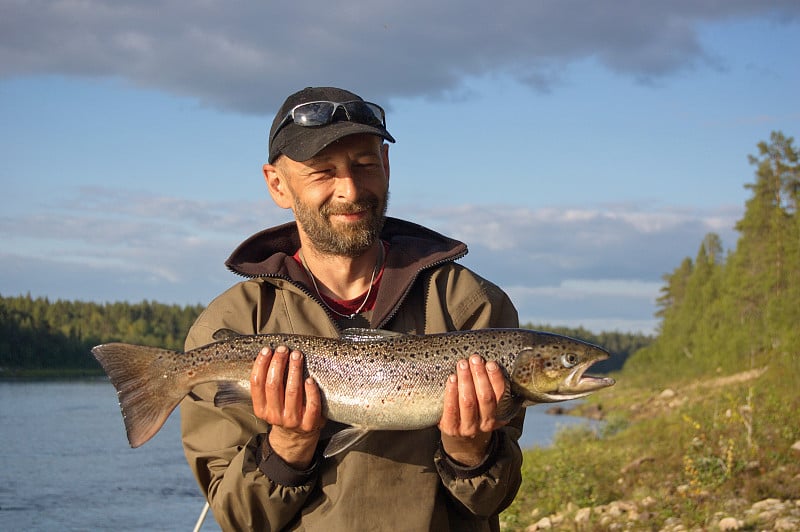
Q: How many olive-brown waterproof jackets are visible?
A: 1